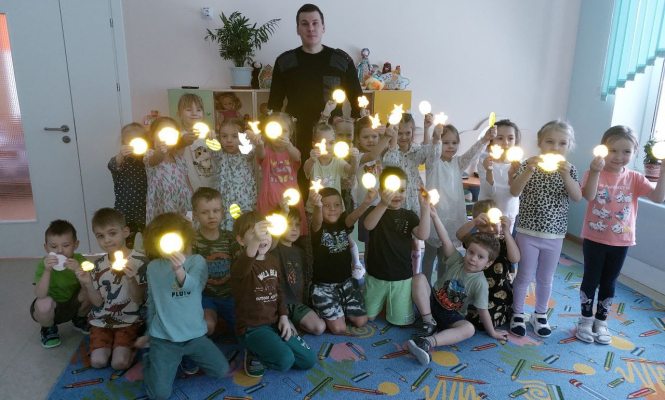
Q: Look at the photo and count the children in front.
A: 10